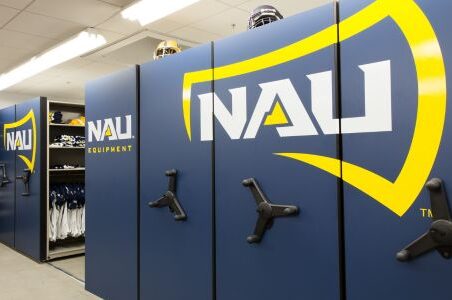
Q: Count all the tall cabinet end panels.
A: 6